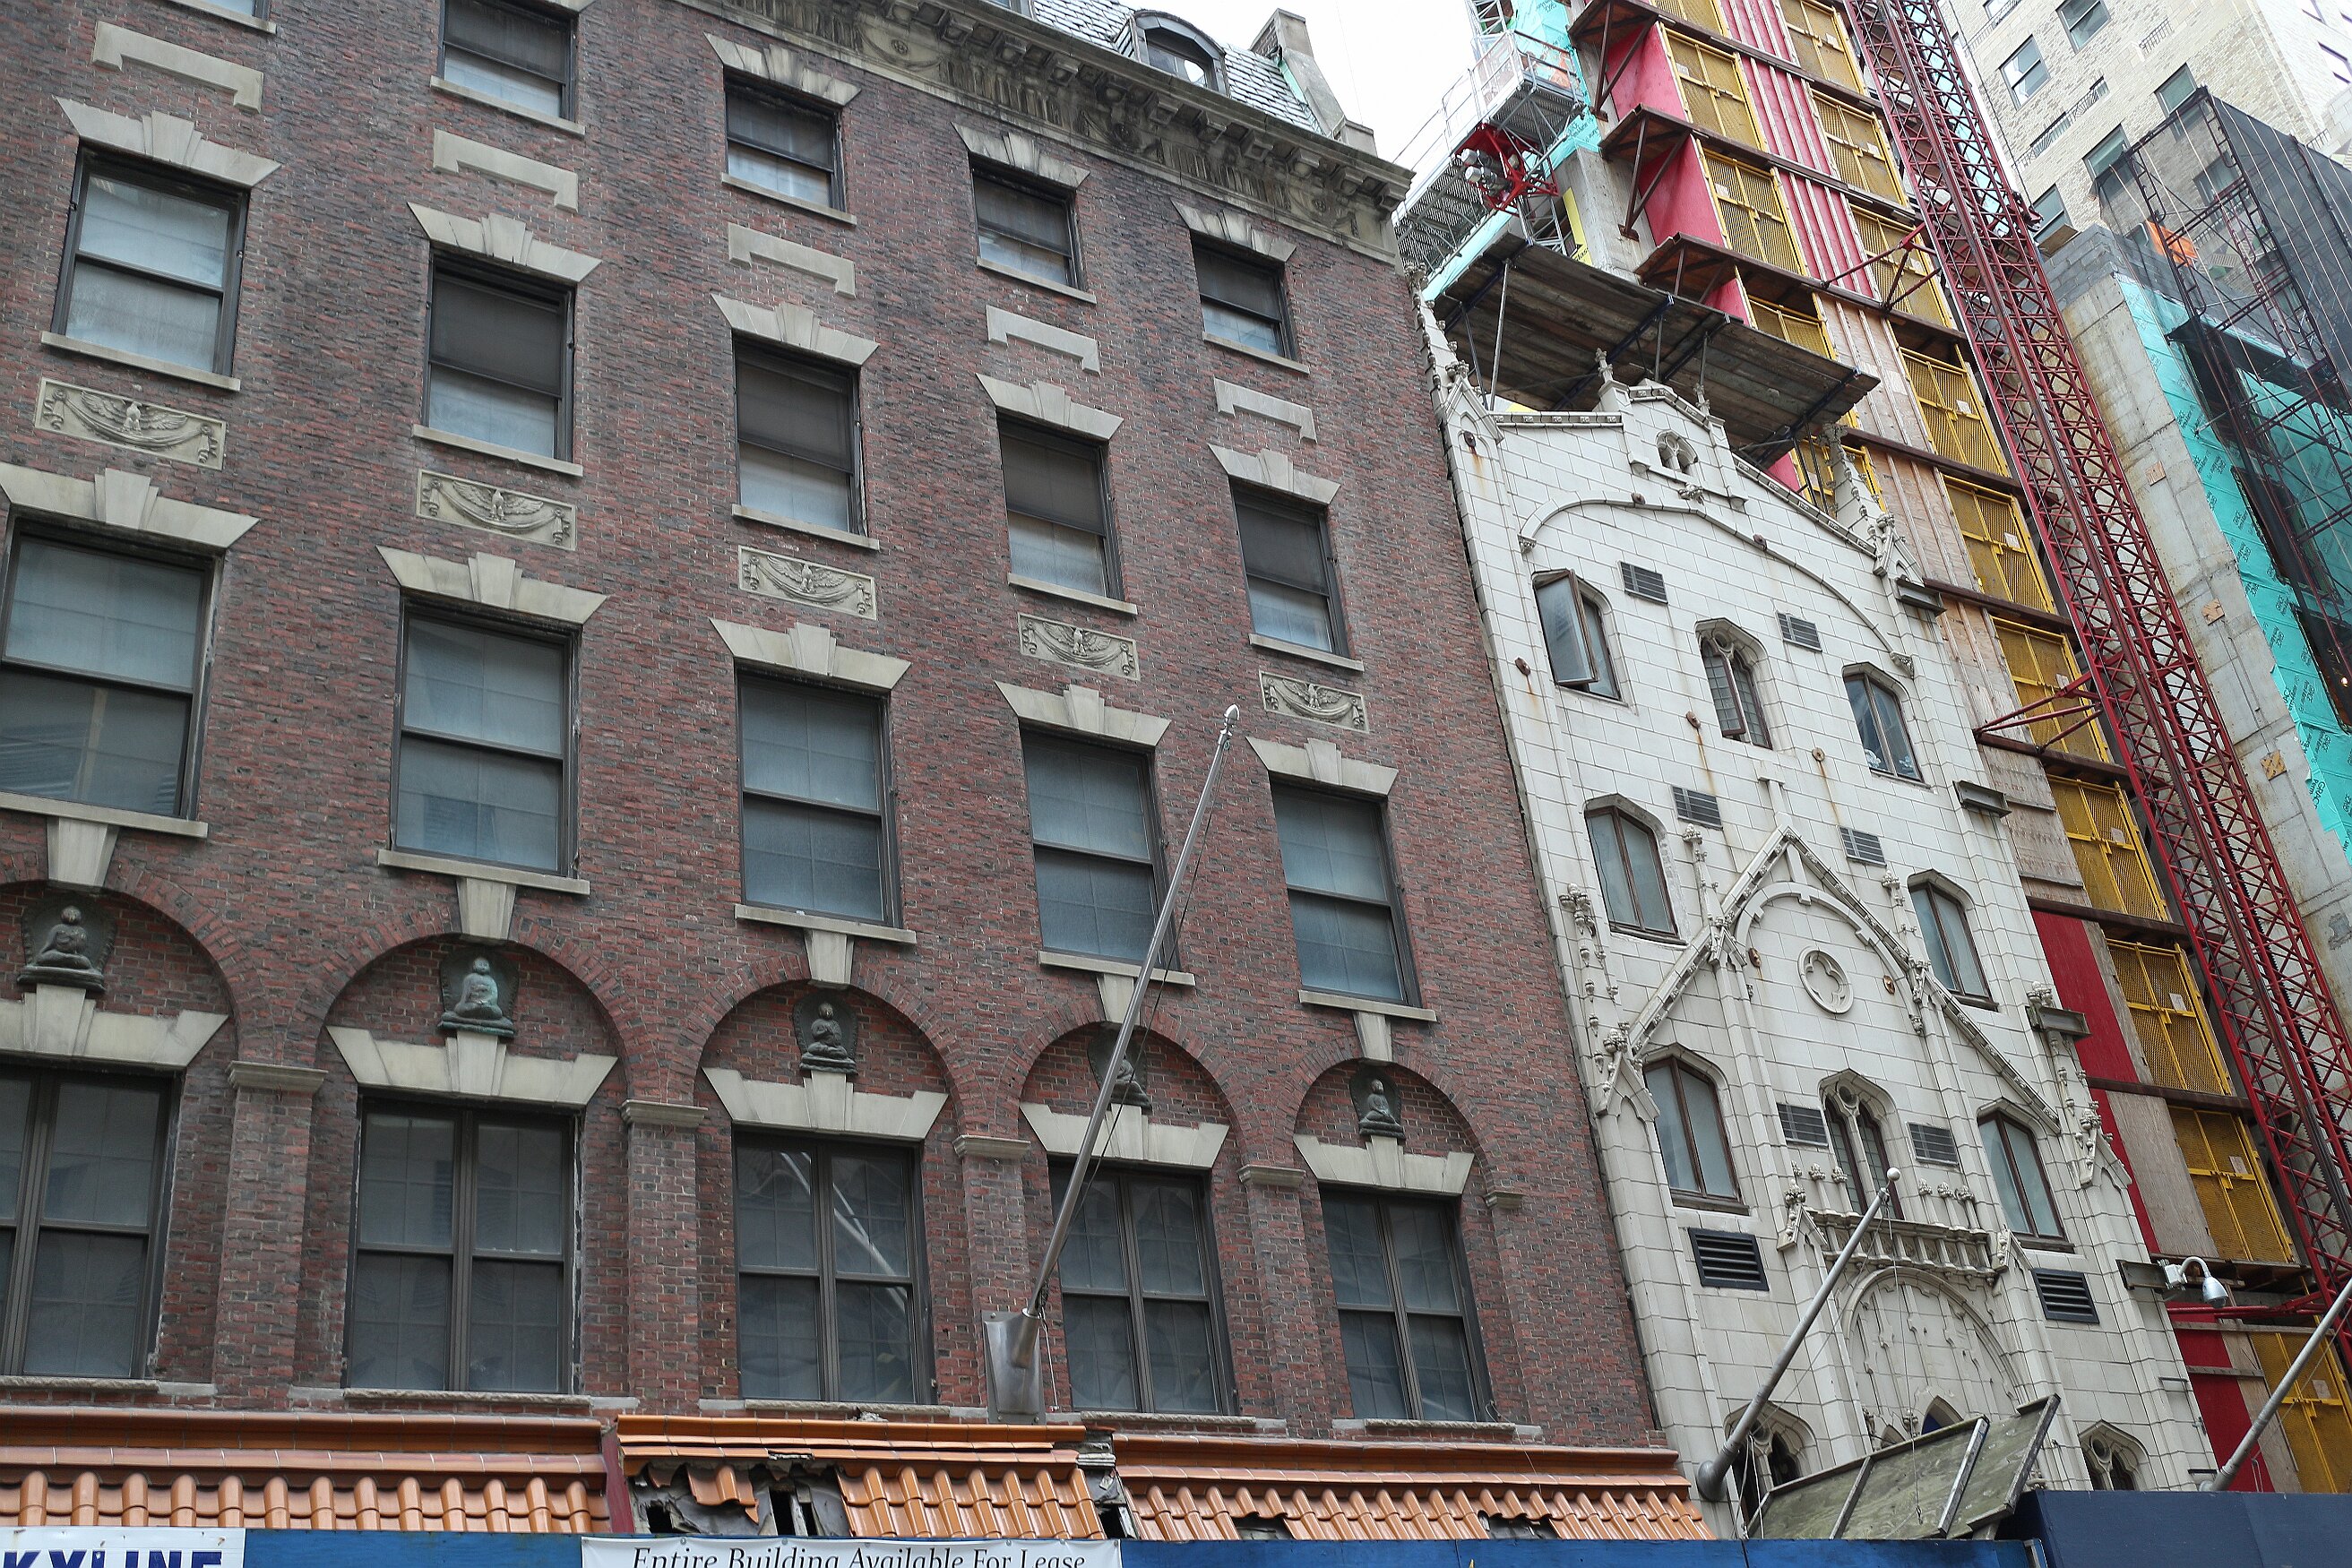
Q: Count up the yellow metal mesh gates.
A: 15